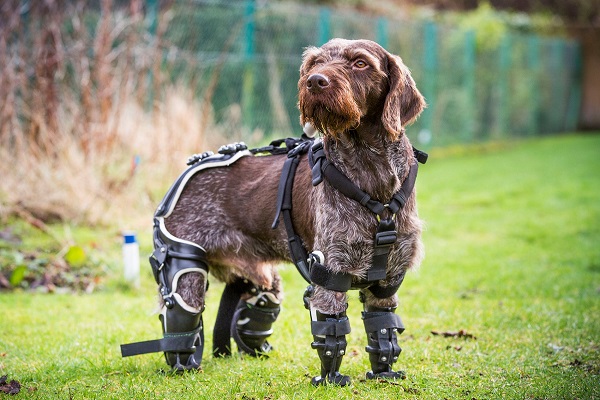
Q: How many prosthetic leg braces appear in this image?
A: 4